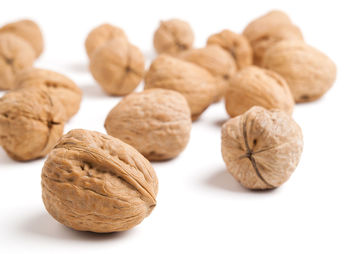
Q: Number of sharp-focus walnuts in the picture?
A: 2